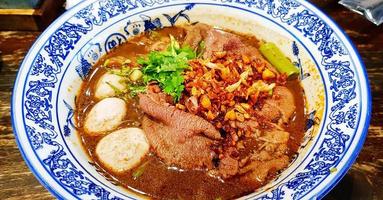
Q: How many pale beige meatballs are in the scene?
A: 3